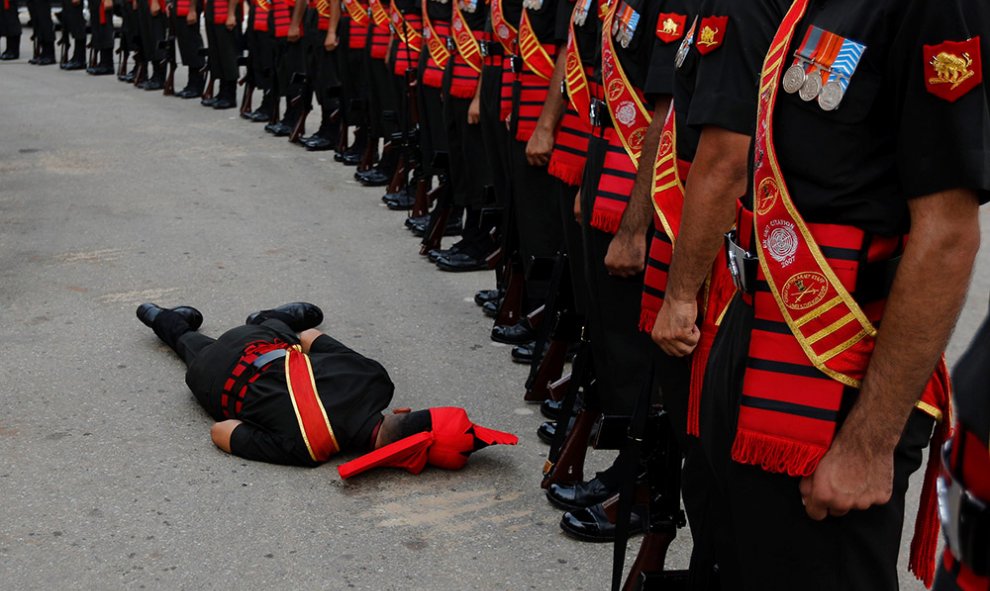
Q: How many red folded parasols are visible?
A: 0